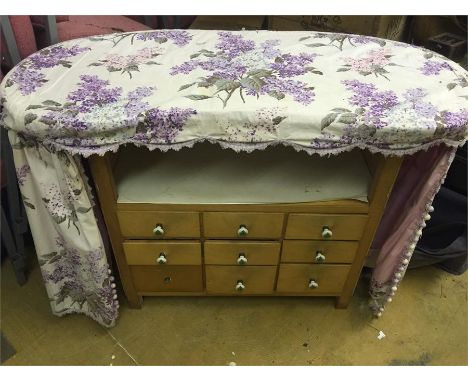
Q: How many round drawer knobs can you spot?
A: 8